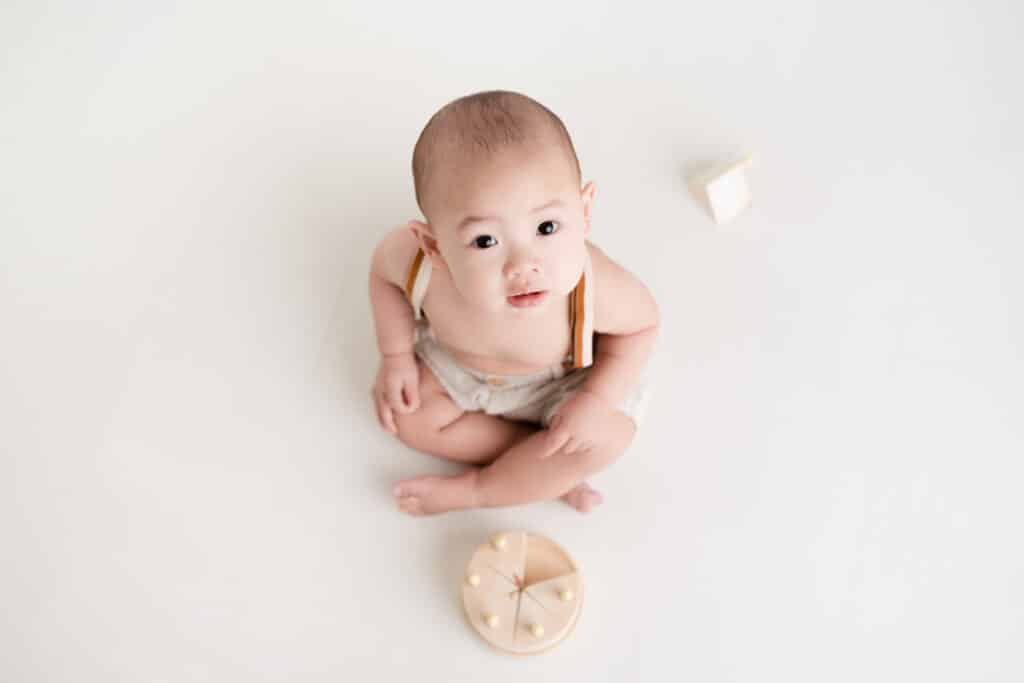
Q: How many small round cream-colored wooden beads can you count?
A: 5